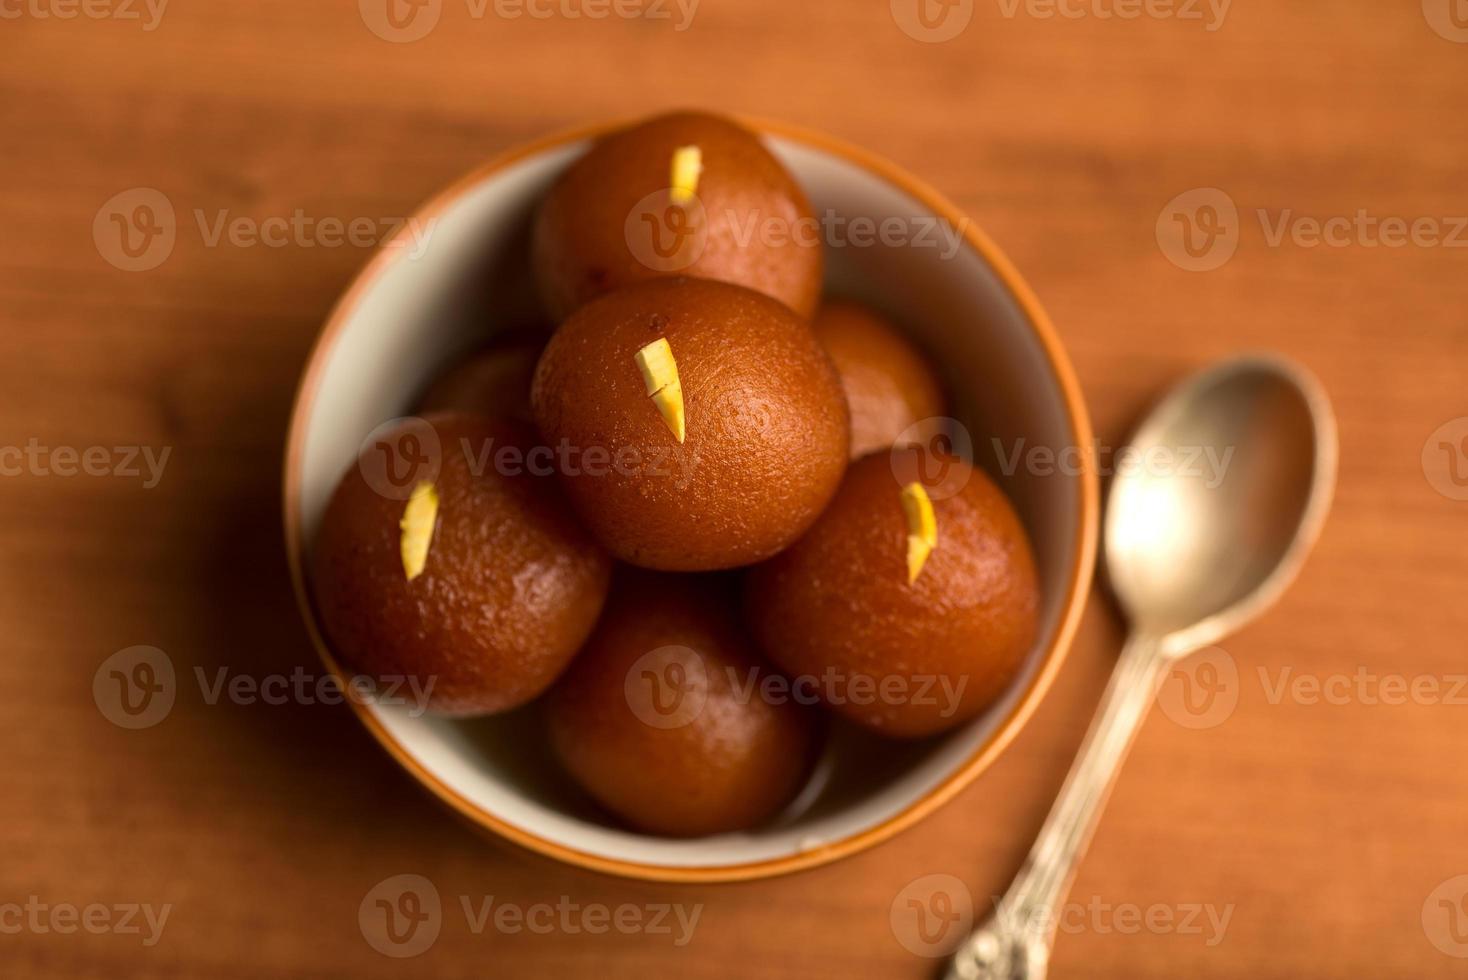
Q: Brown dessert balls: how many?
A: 7